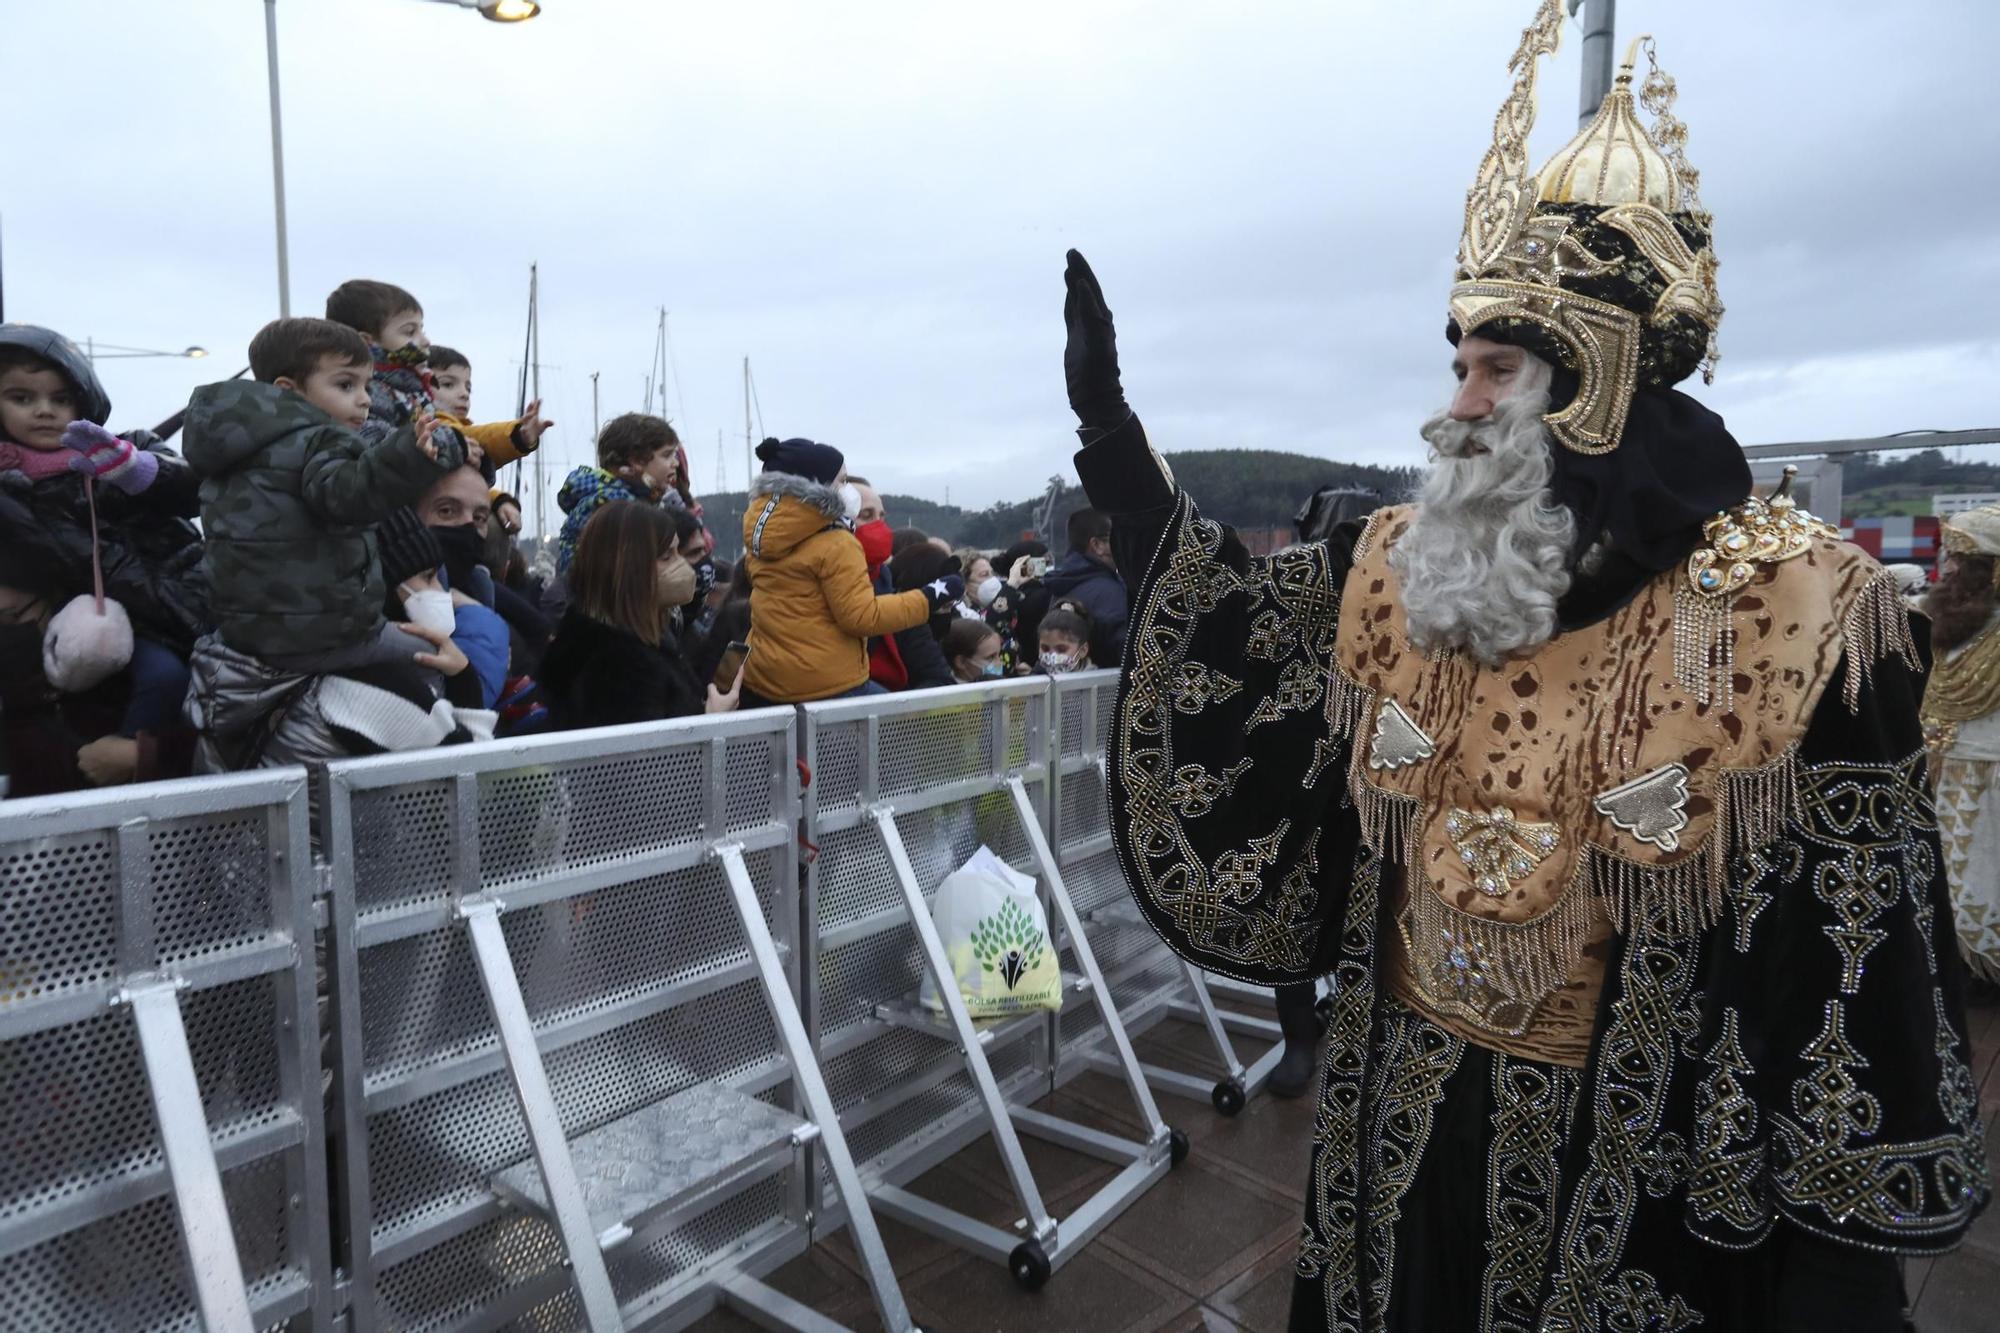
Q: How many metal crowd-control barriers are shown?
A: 4